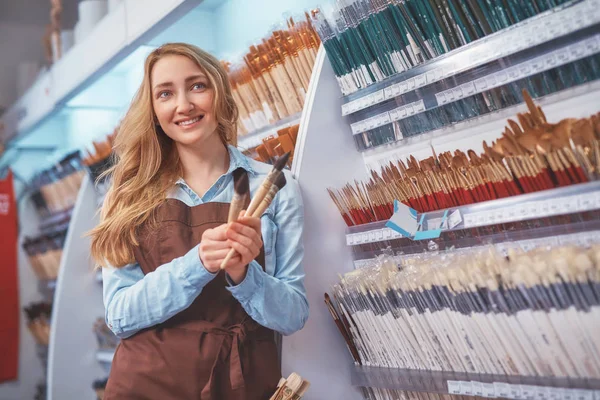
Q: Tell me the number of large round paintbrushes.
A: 3